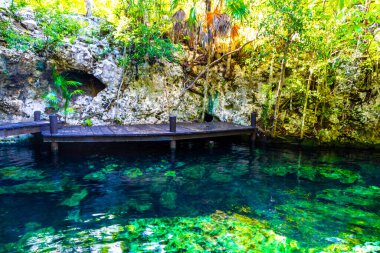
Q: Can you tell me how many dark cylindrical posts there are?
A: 4